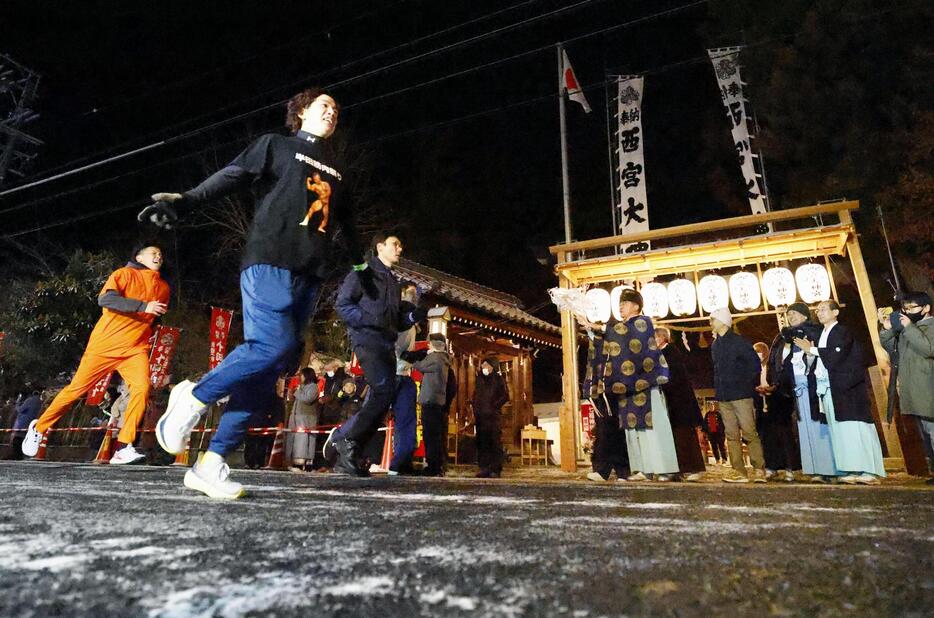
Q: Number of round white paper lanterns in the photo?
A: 8